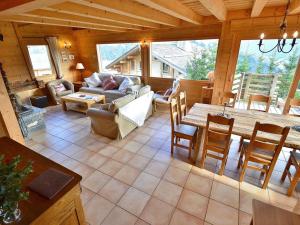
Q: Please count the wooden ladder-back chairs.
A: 8